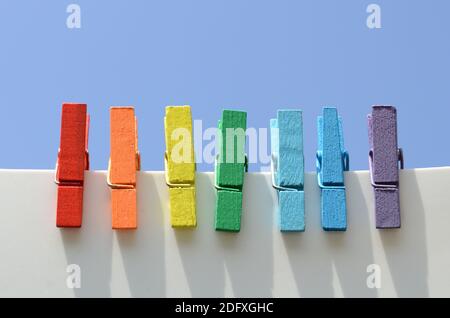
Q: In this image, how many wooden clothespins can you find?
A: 7